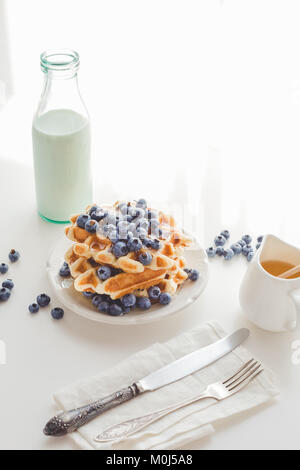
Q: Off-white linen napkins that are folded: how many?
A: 1